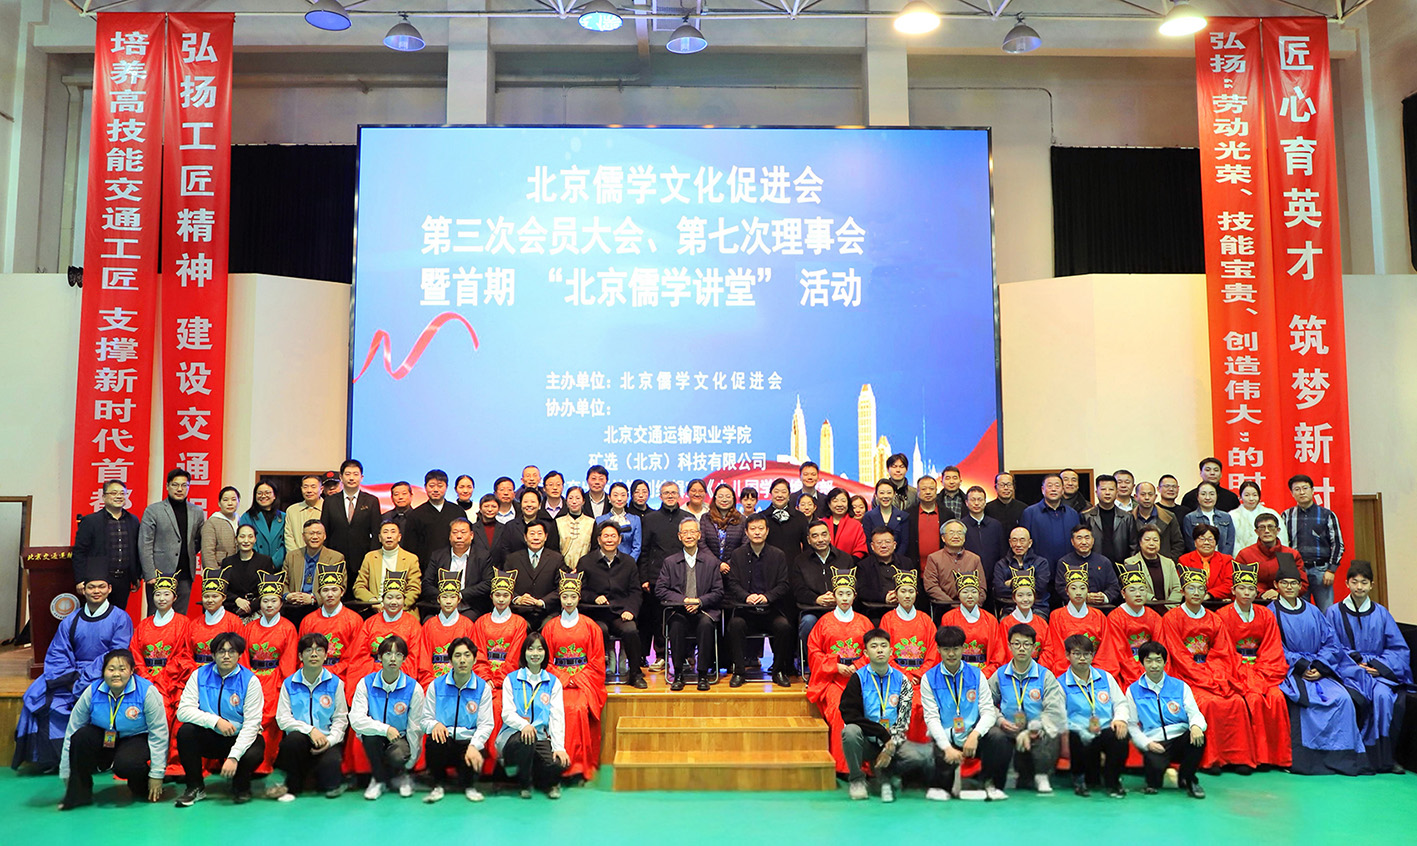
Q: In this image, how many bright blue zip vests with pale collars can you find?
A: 11